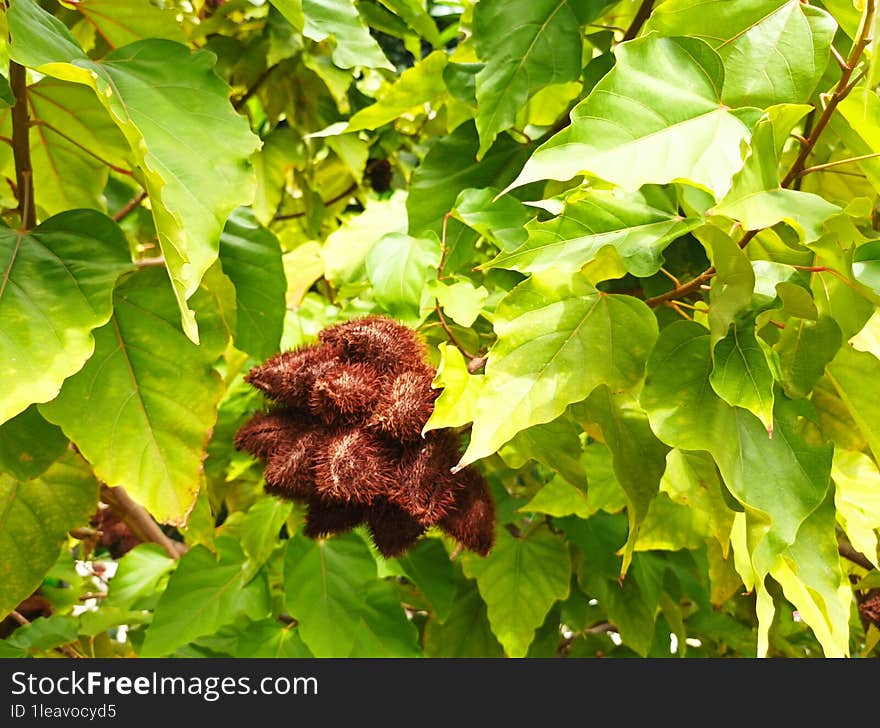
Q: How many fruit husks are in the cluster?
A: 11